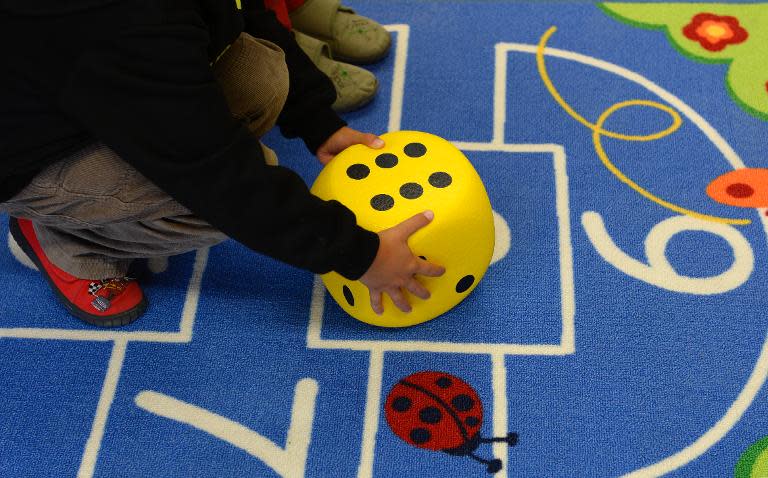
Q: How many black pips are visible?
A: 9